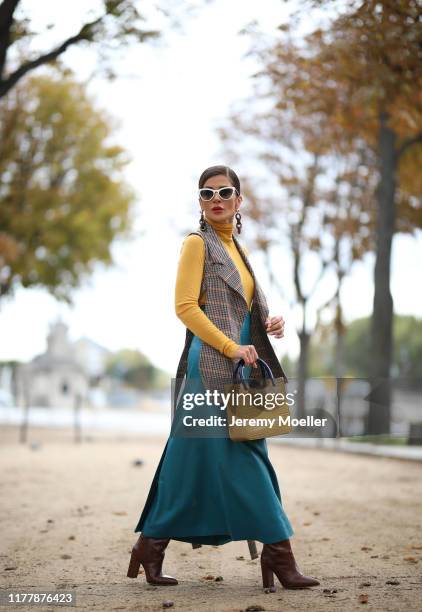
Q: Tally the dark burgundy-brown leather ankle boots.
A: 2